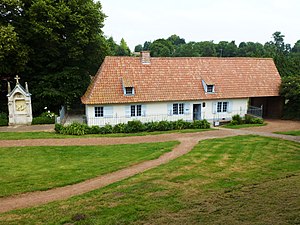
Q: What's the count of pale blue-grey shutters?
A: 7